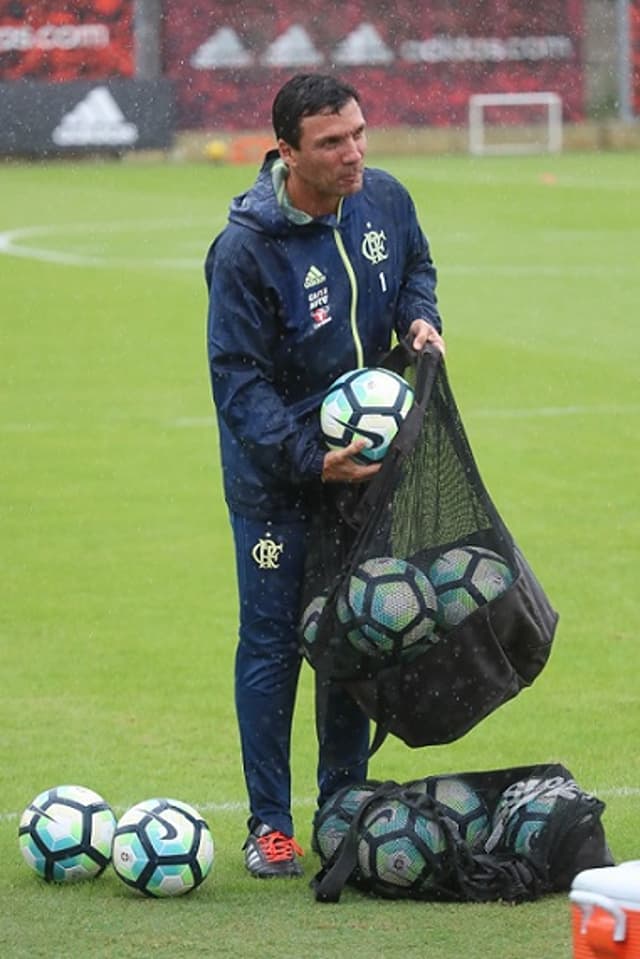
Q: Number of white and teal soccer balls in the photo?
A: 10